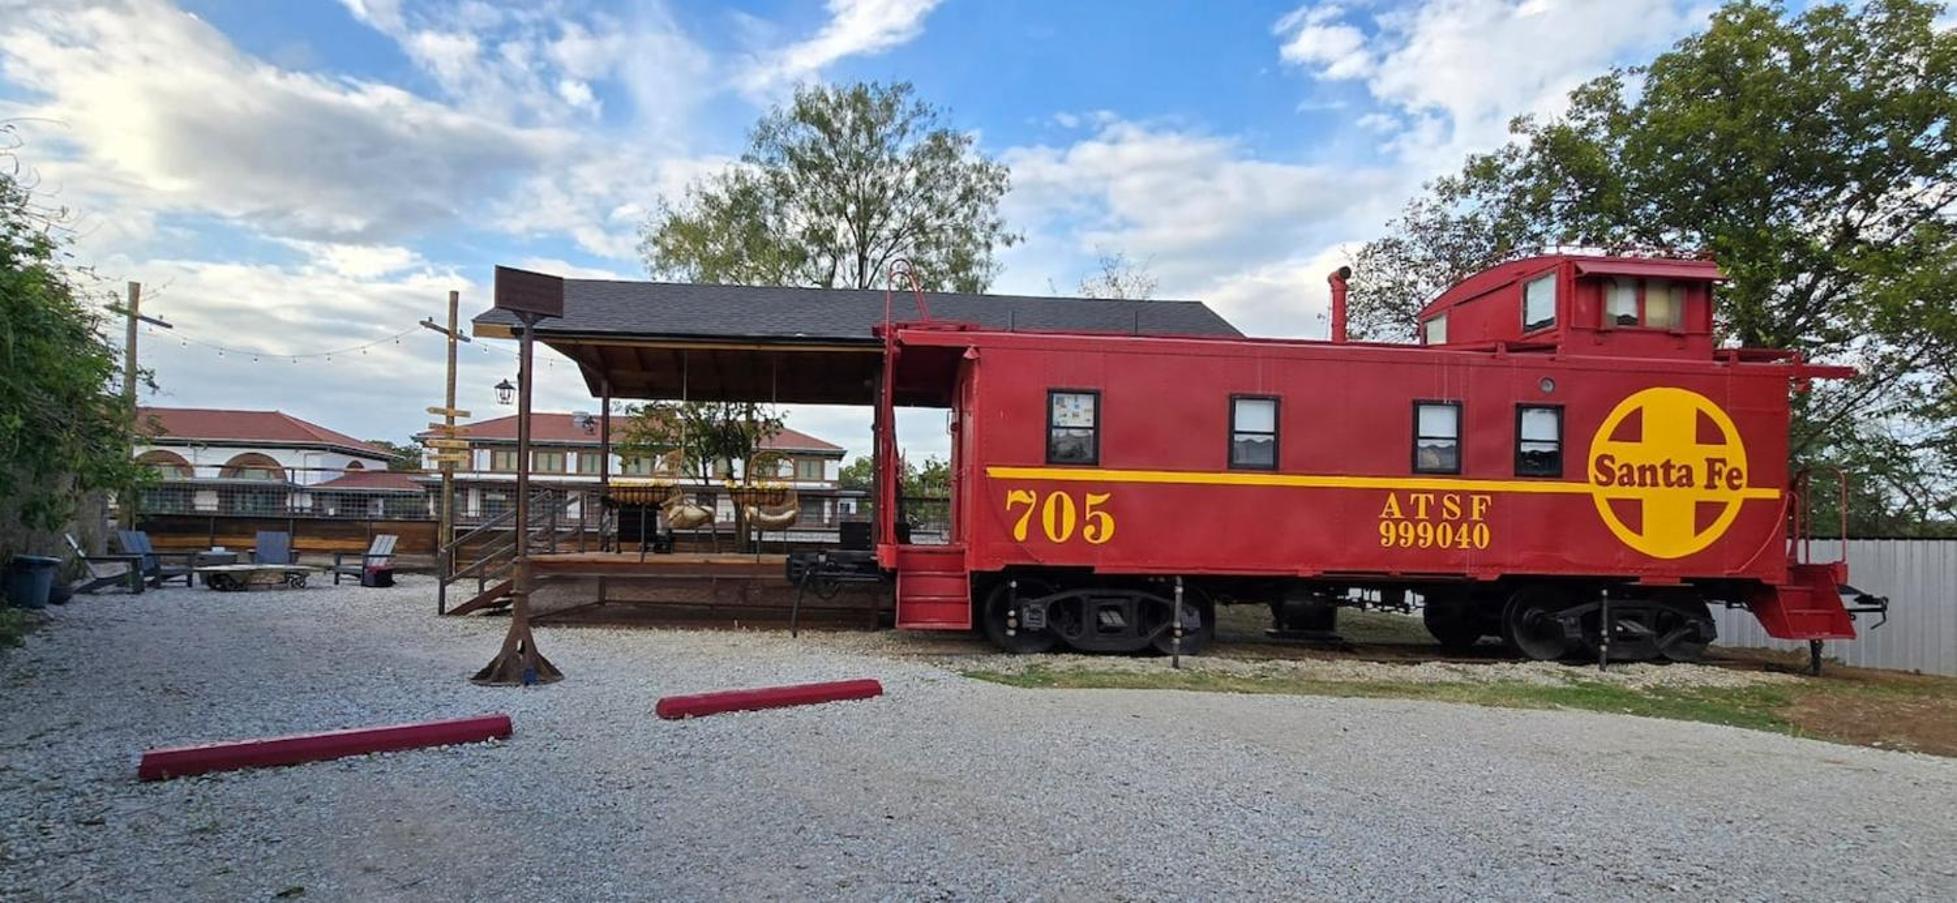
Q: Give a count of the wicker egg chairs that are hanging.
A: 2